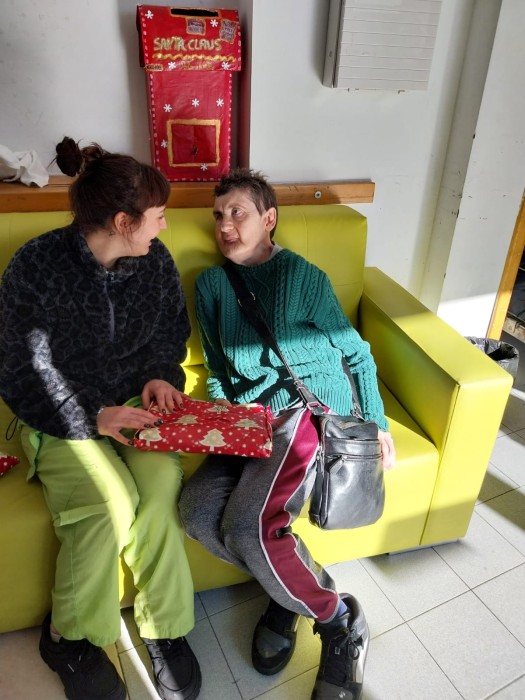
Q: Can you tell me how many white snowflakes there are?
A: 9